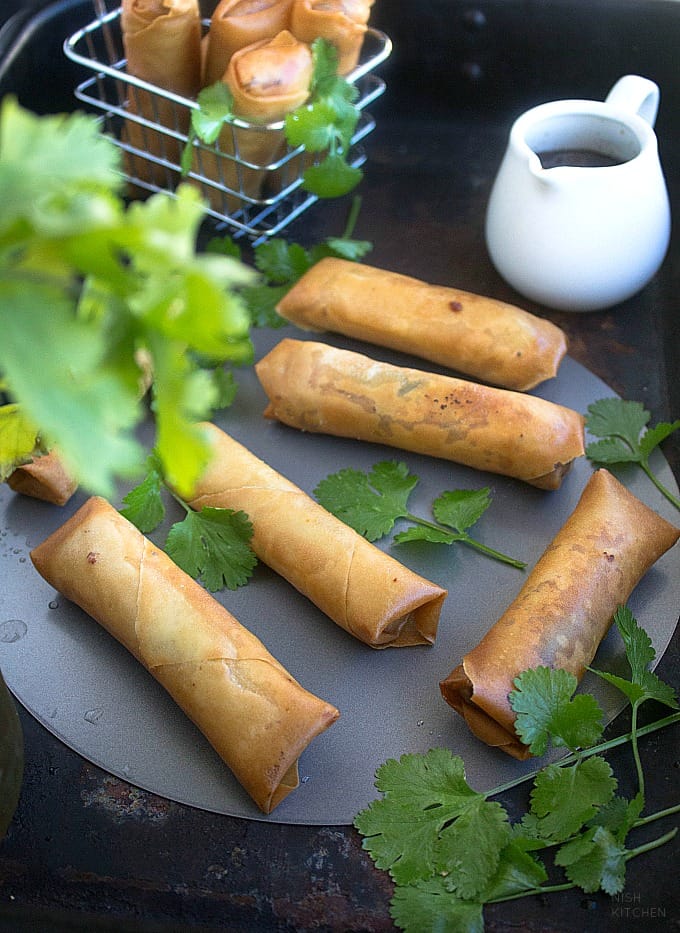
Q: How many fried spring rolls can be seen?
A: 10